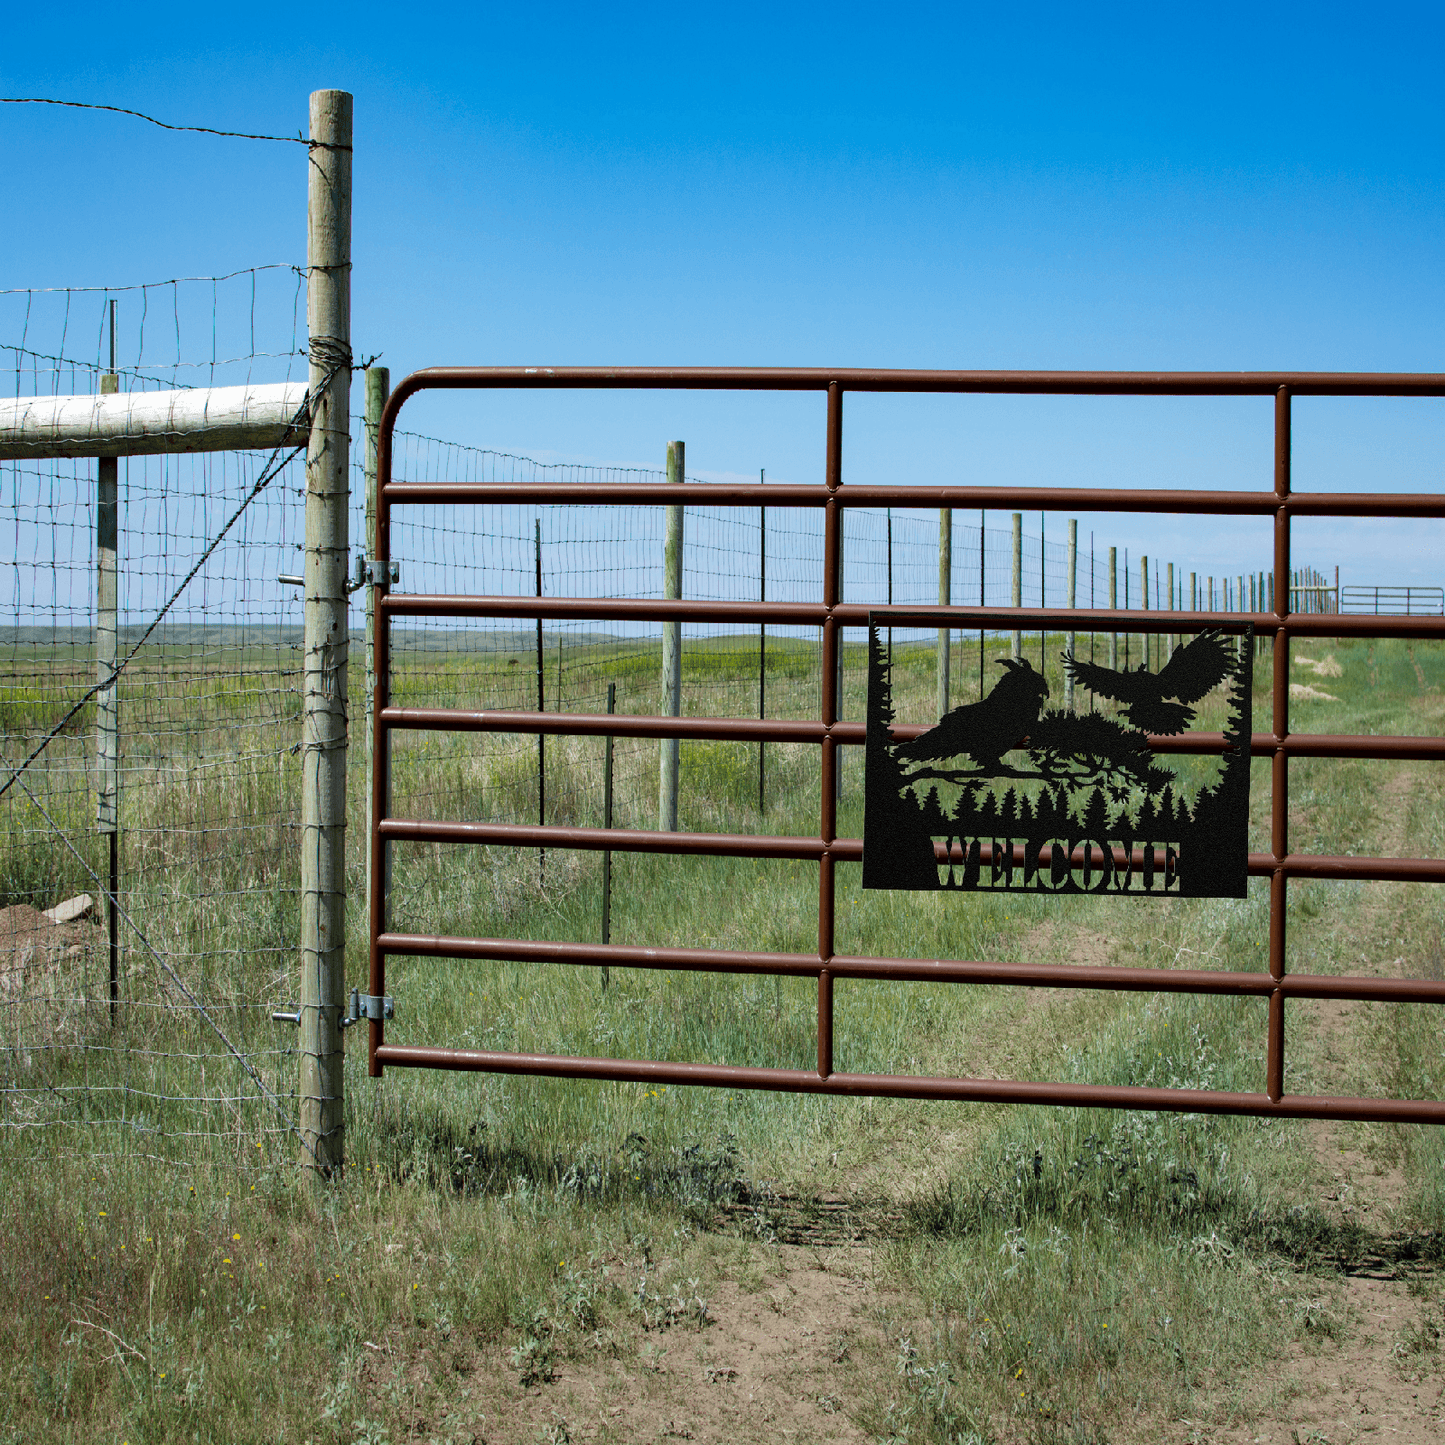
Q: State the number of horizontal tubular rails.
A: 7